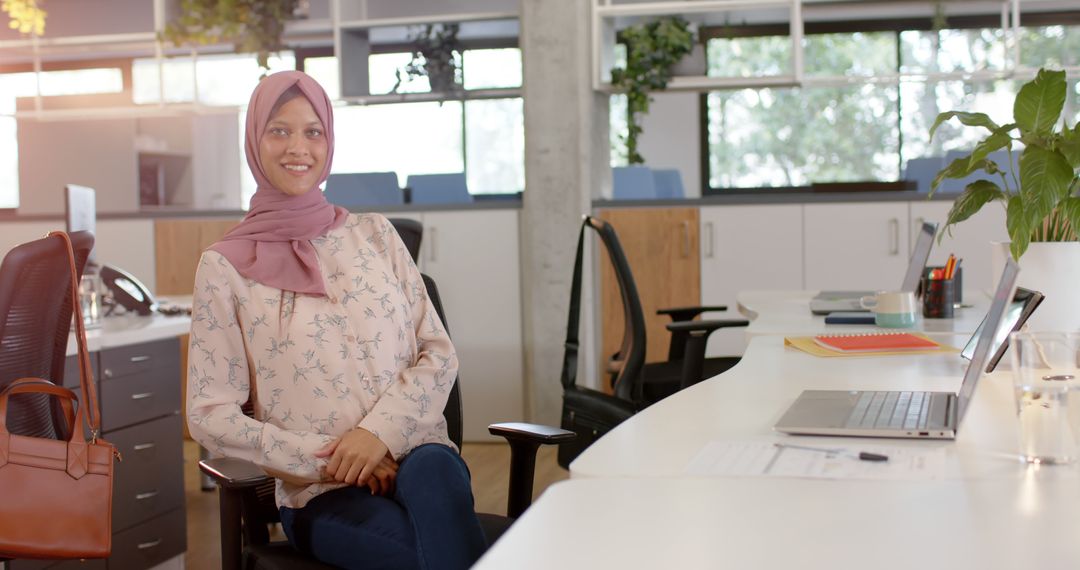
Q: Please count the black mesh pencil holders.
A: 1